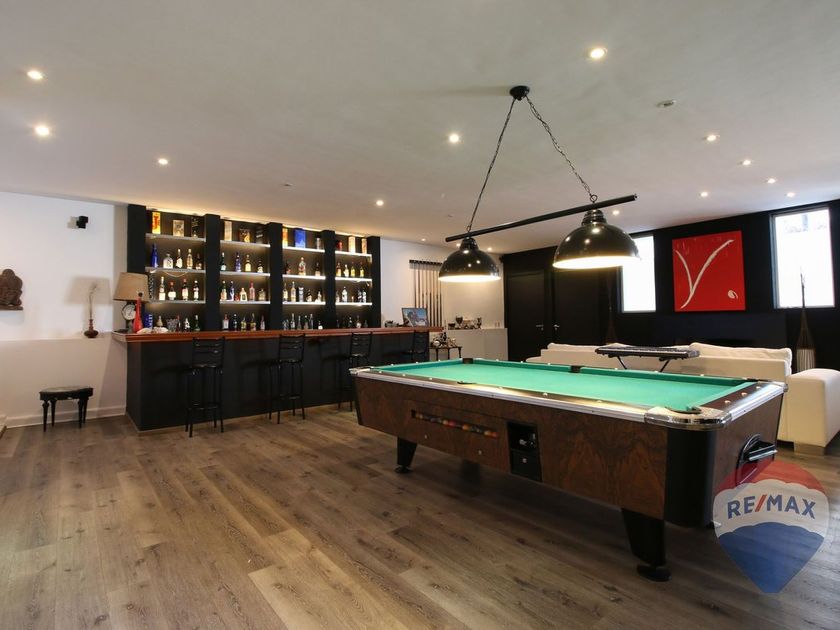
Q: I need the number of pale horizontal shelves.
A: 12